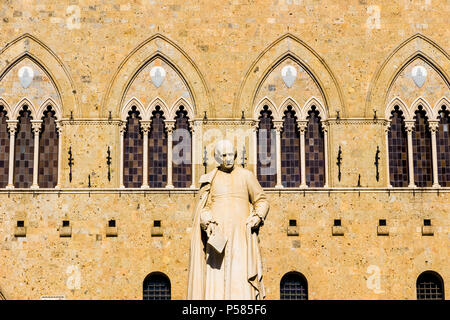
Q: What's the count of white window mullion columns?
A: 8